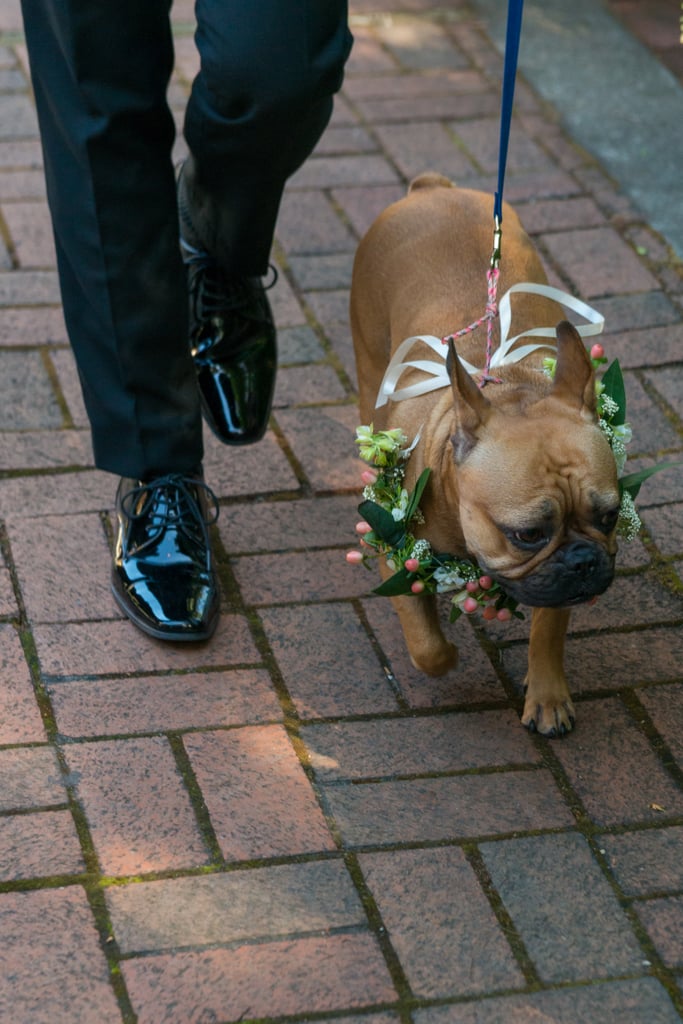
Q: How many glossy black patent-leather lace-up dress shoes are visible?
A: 2